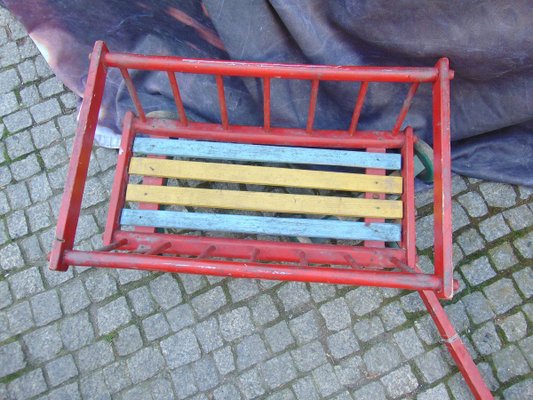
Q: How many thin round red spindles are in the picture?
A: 14